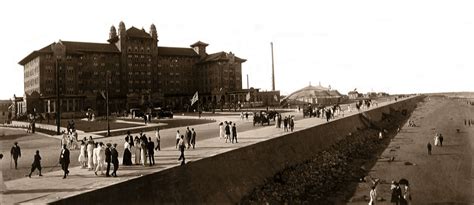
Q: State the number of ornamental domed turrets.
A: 3